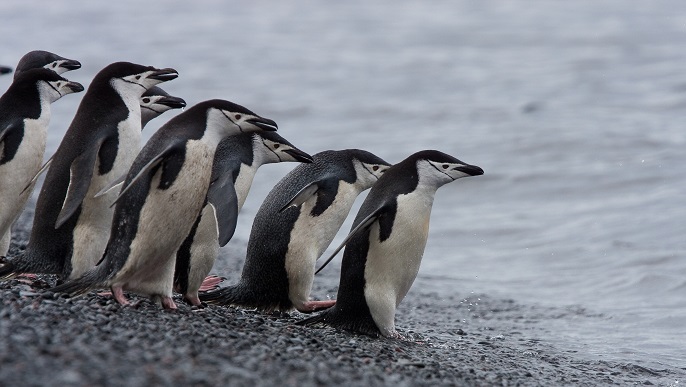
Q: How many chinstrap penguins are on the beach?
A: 8